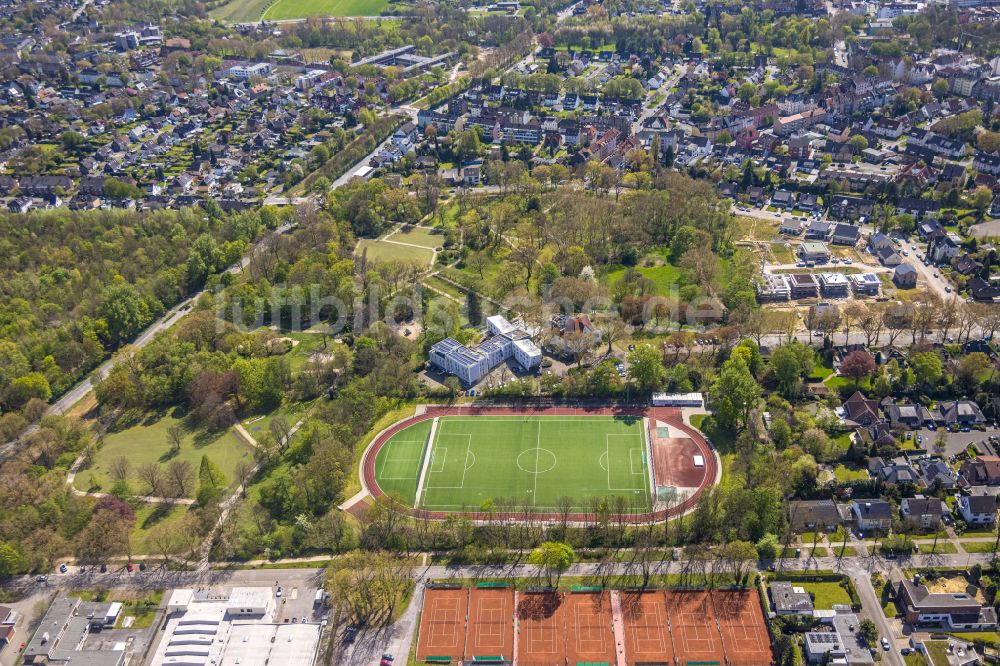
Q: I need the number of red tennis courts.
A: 7